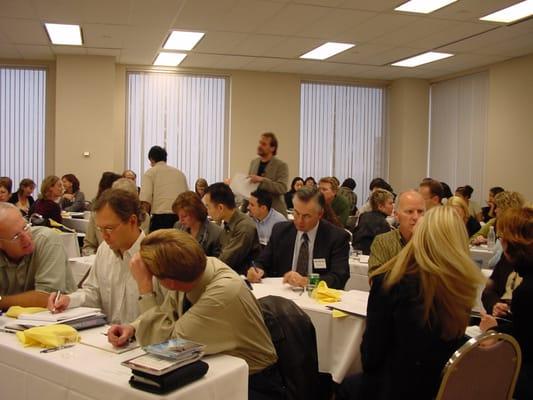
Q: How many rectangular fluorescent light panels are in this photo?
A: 7